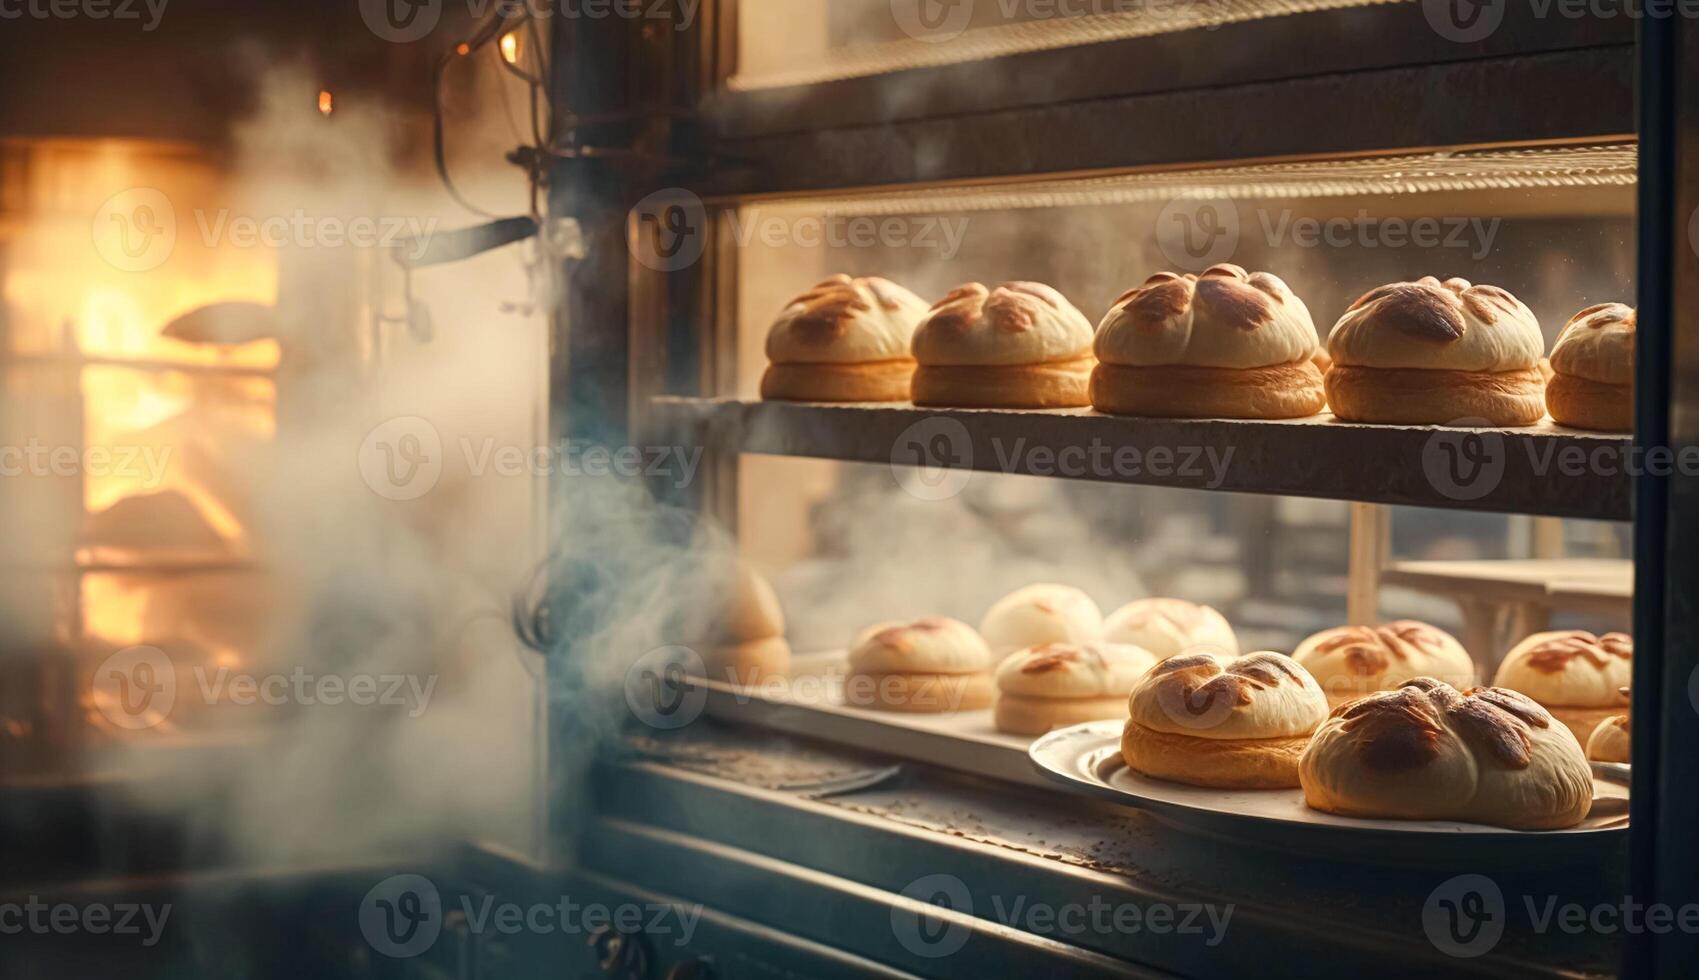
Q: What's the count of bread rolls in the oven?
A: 15